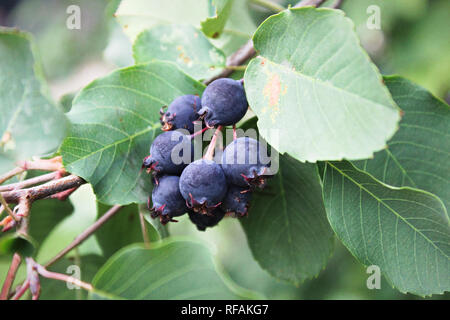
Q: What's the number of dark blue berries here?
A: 8